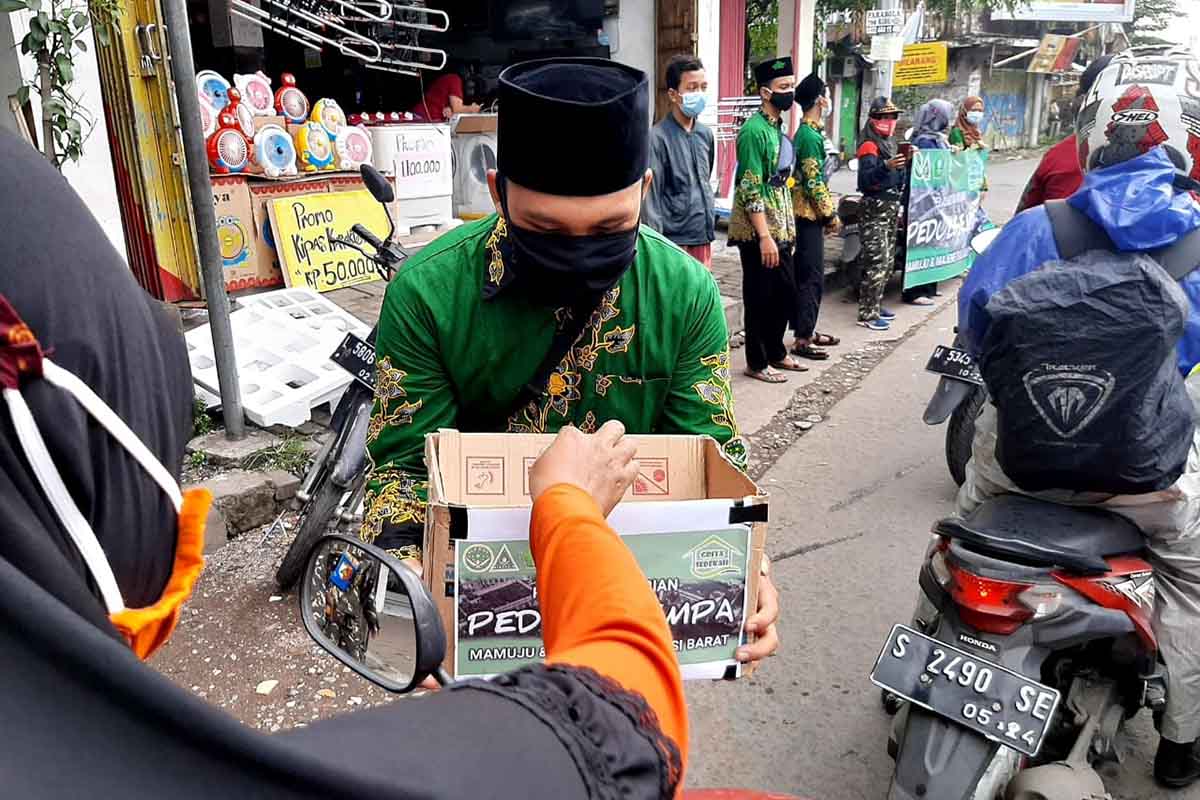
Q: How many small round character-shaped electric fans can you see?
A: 10